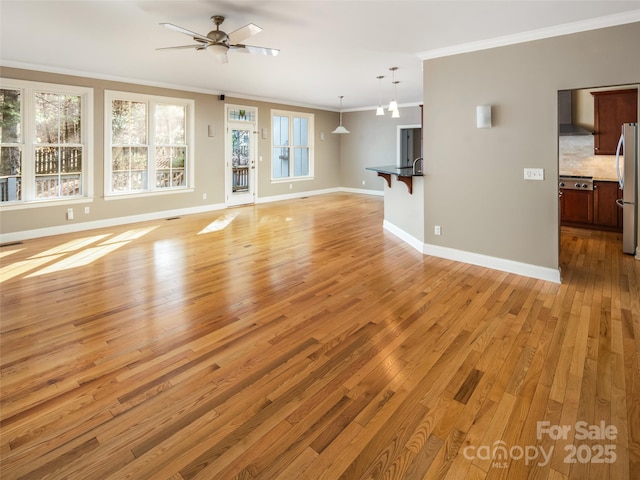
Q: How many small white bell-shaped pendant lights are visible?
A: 3